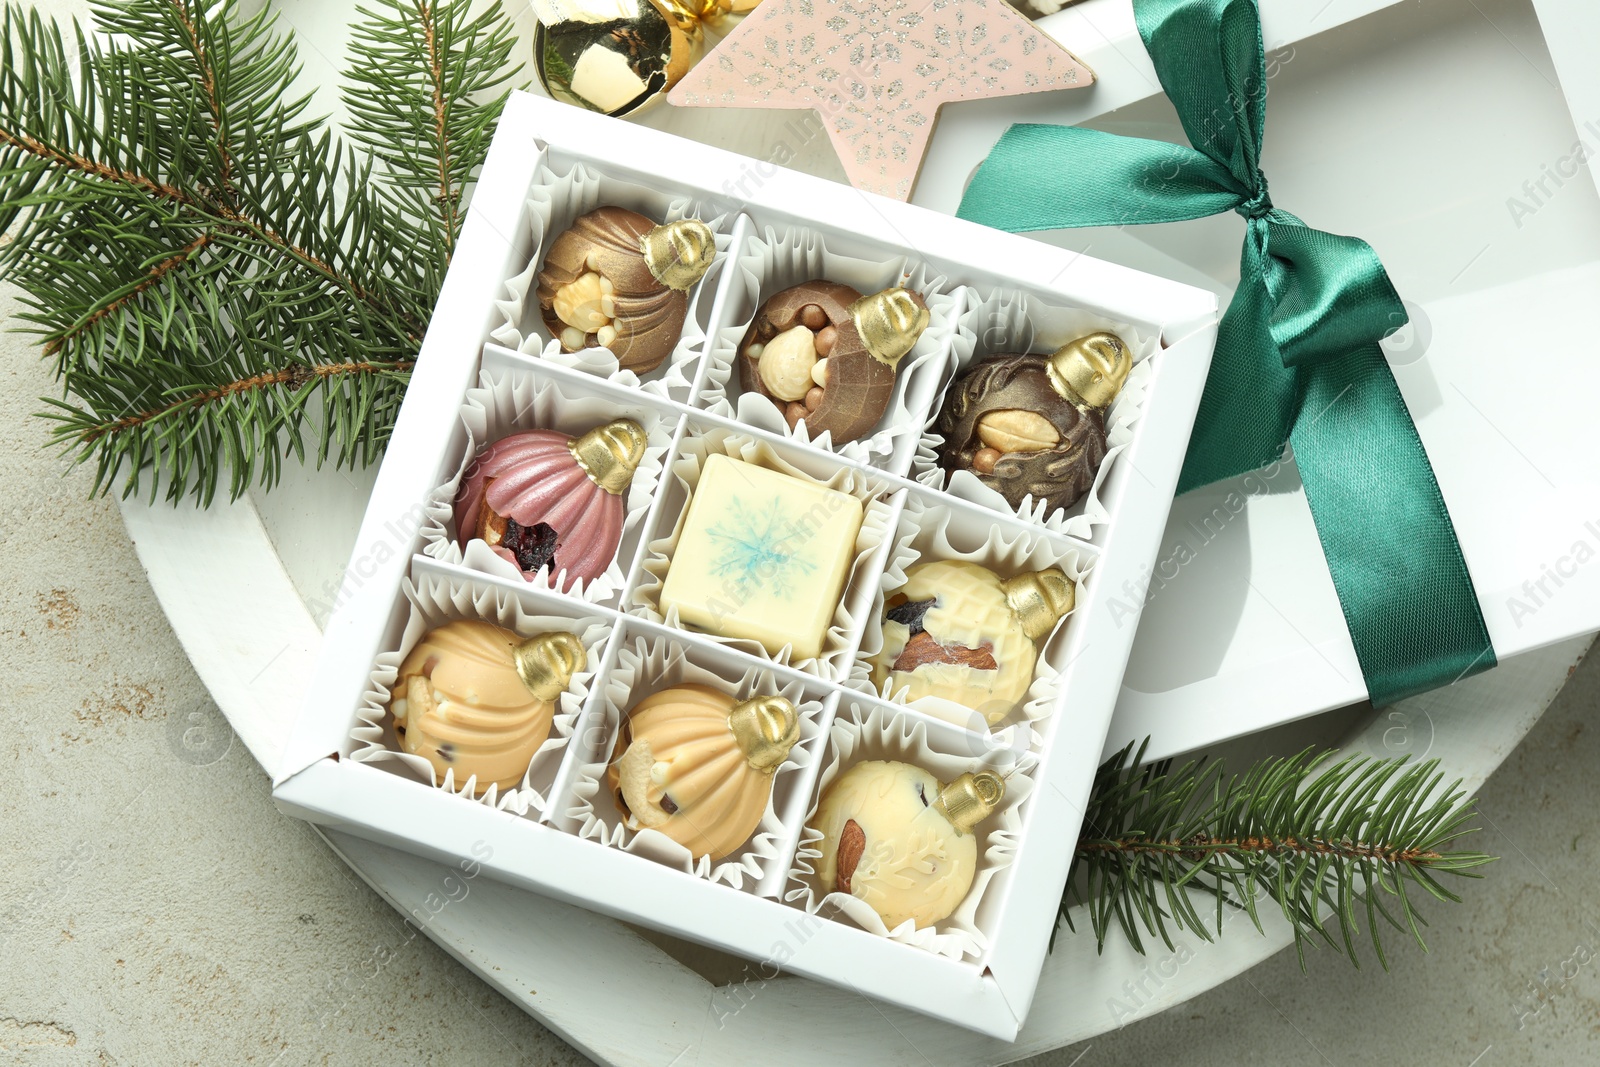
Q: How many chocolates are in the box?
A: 9